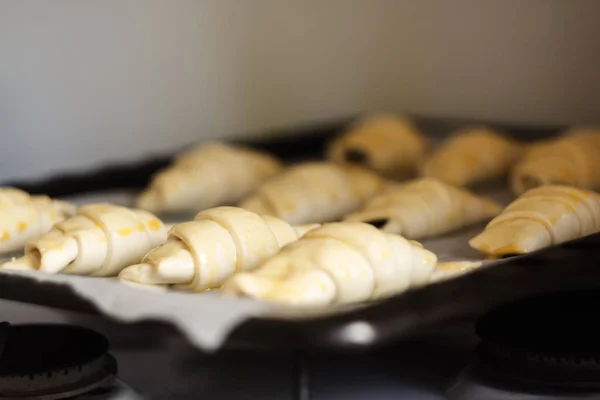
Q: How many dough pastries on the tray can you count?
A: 11